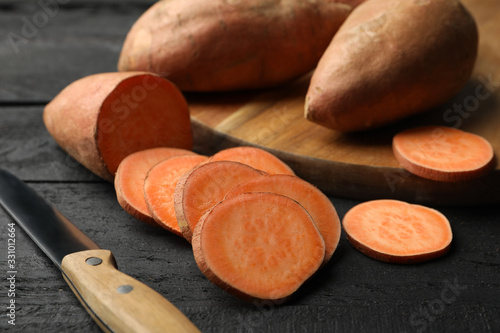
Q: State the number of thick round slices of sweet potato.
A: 8